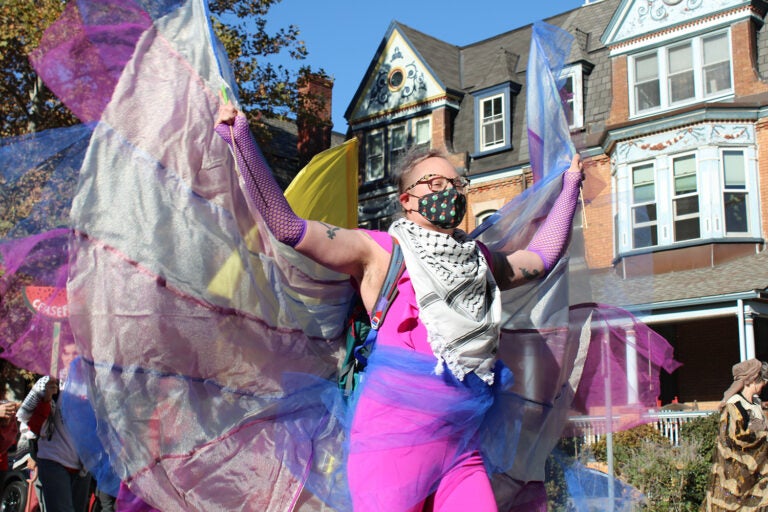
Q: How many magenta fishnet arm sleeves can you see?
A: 2